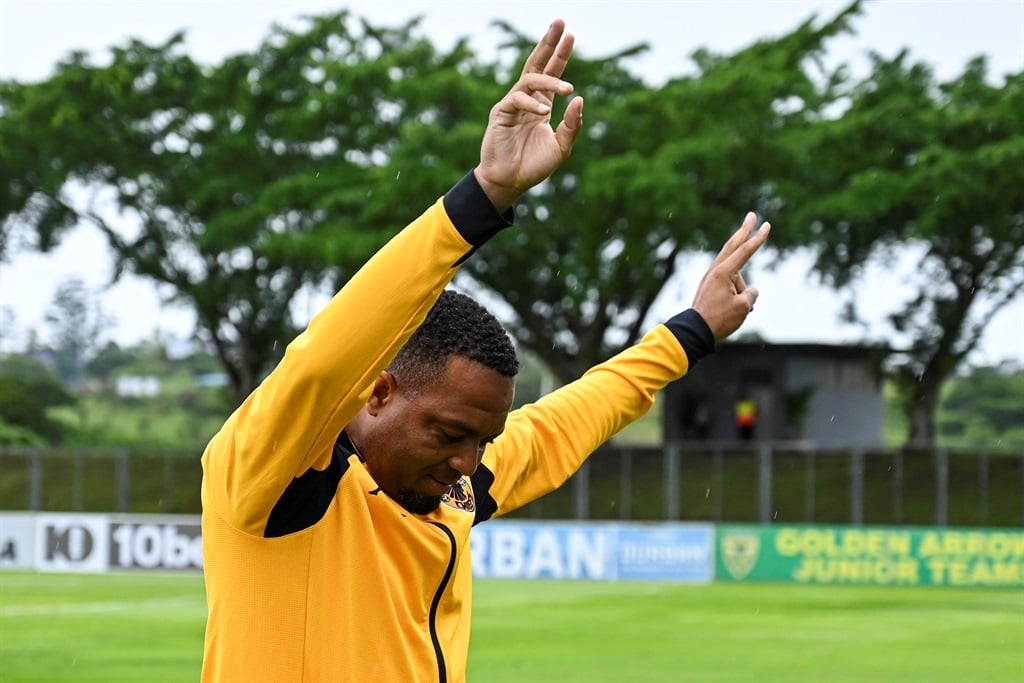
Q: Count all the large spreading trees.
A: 3